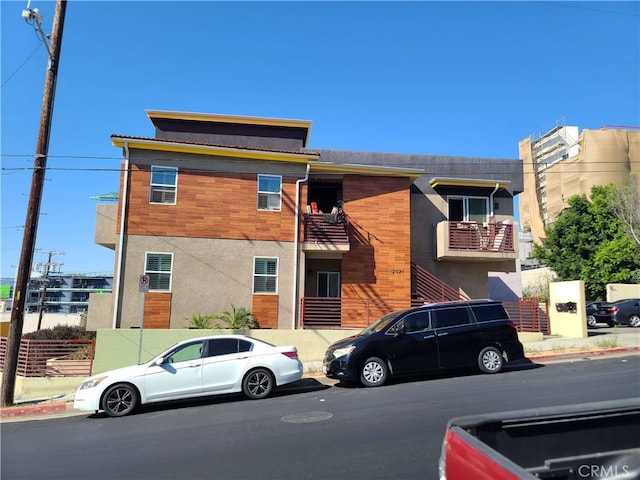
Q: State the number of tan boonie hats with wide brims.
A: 0